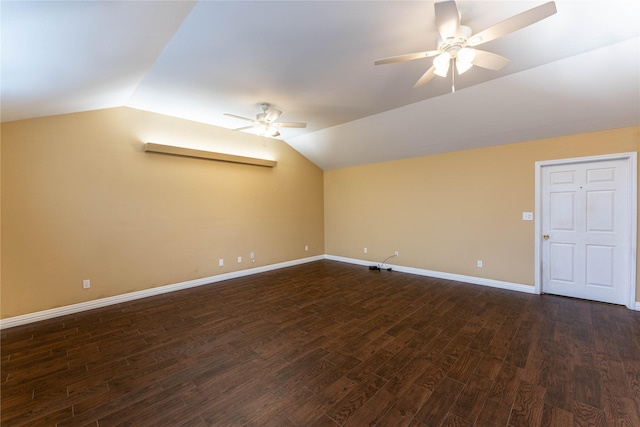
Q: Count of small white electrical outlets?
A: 8